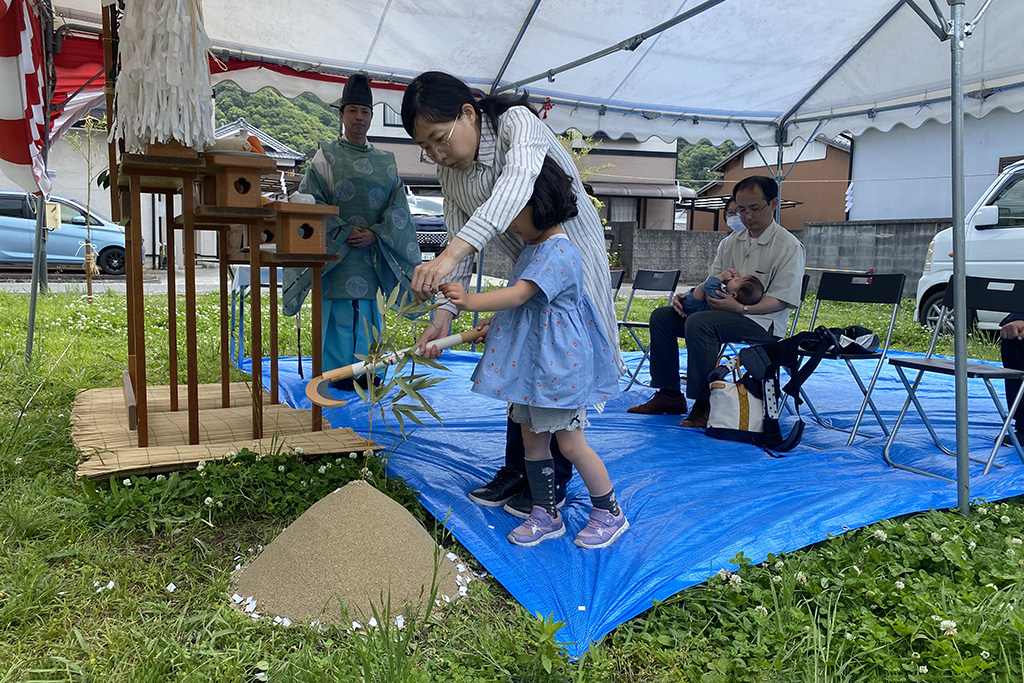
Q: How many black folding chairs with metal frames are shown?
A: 5